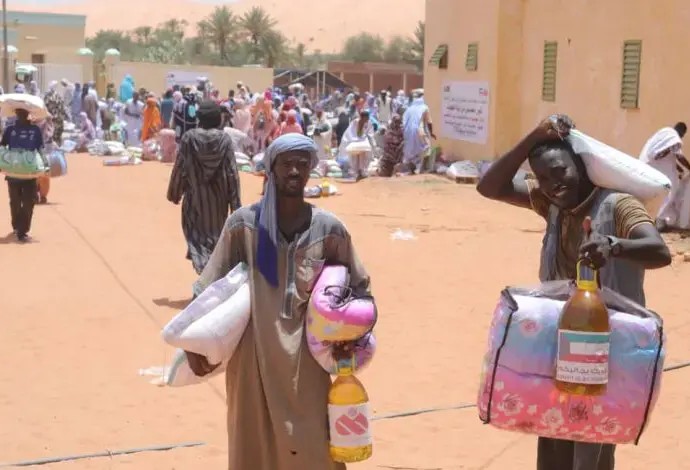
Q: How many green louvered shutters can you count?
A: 4